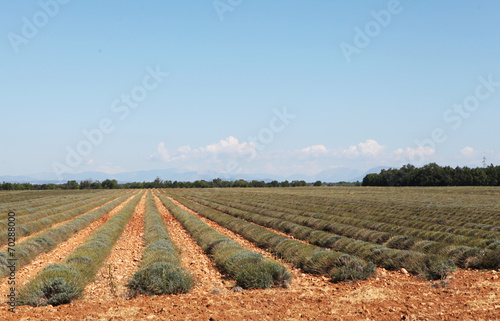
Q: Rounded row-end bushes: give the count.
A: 5